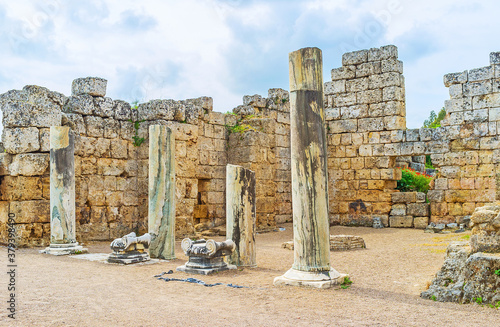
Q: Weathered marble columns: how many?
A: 4